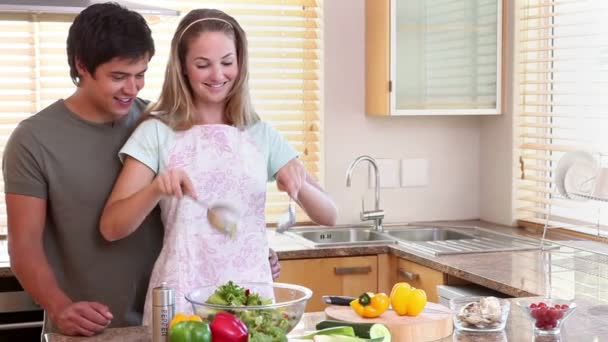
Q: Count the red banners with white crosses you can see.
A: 0